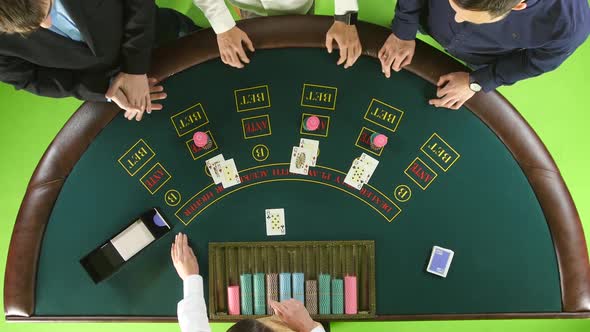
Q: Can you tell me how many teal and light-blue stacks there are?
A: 6